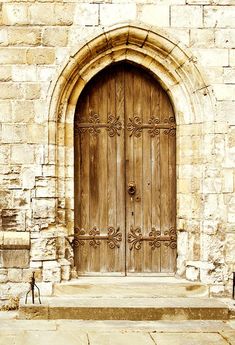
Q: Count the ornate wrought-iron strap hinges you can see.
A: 4